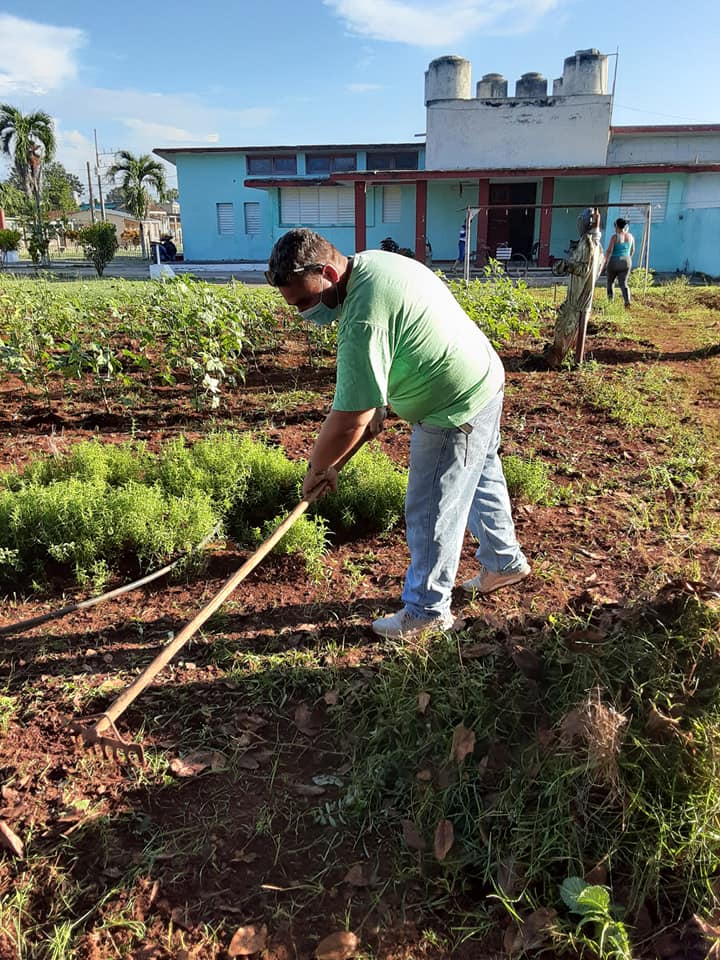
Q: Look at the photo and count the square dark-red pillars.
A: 4